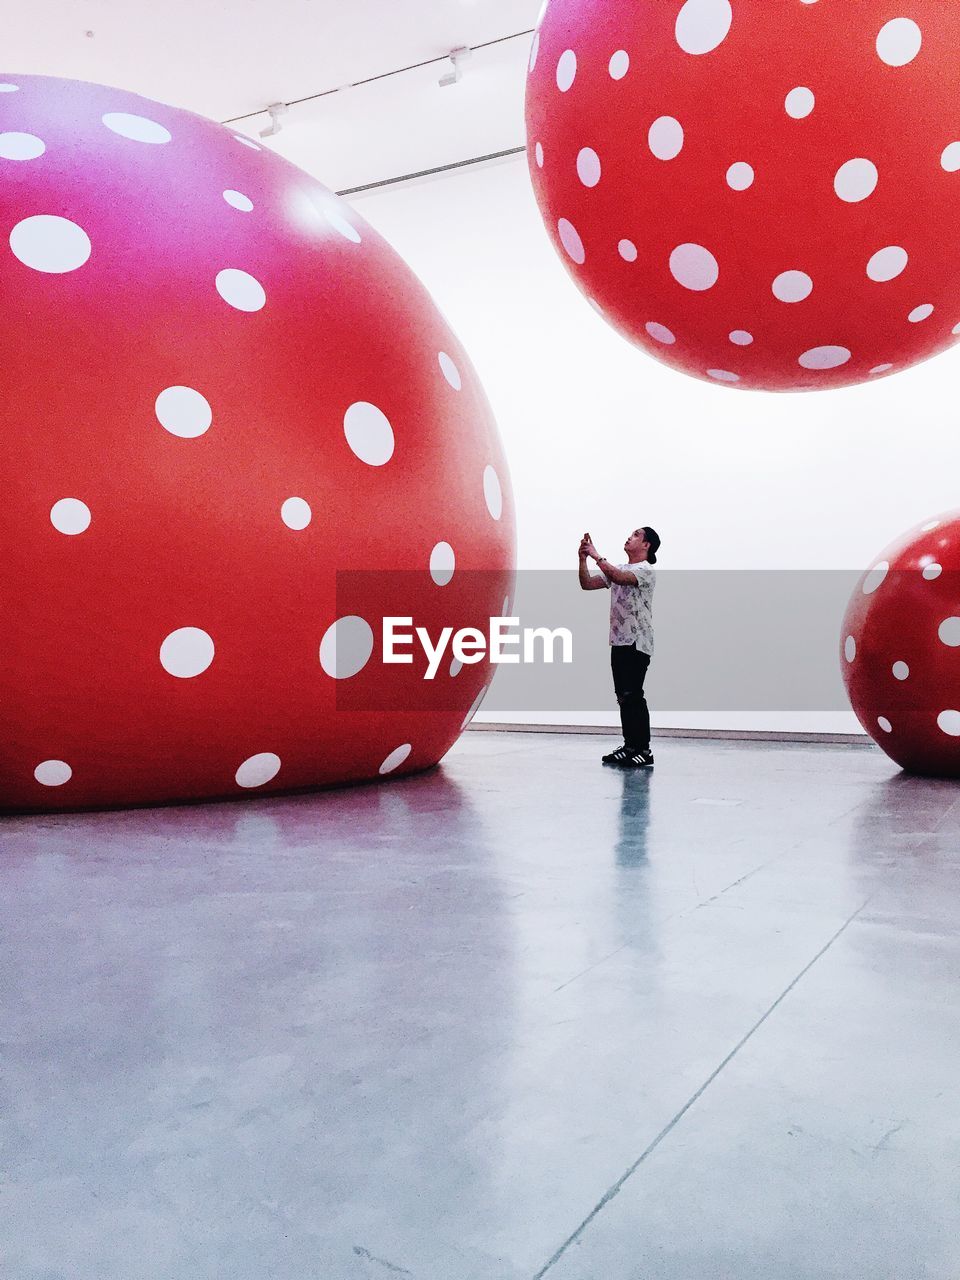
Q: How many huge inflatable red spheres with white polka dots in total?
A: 3